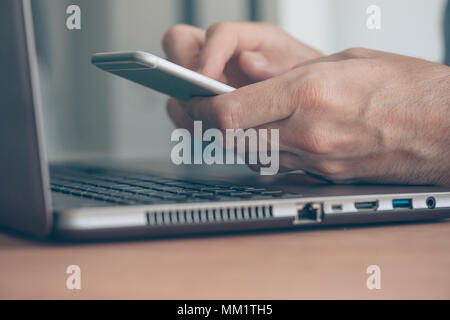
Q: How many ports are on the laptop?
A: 5